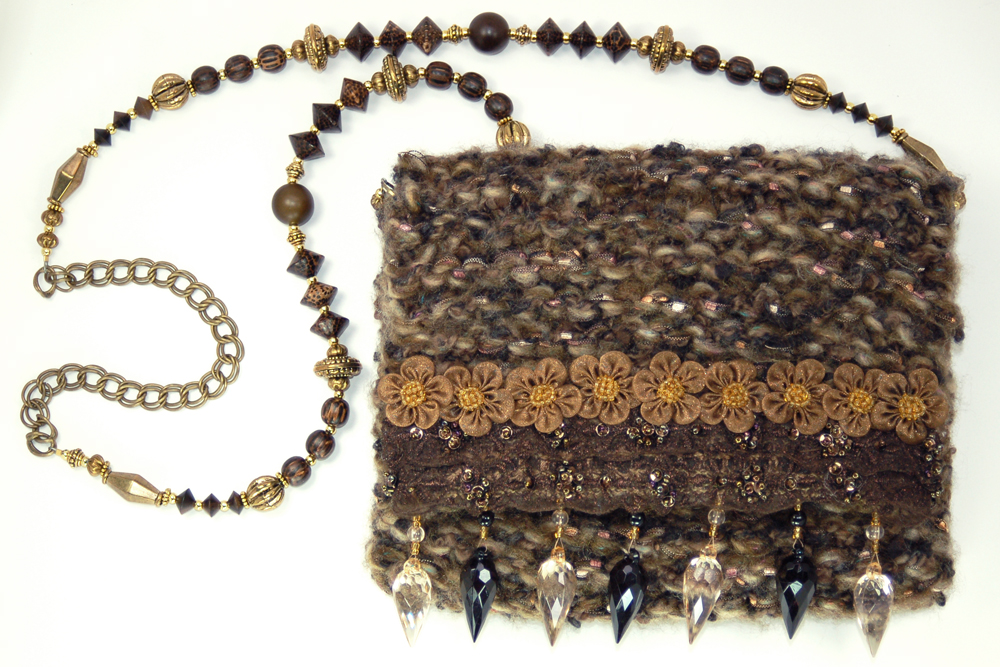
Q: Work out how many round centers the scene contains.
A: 9